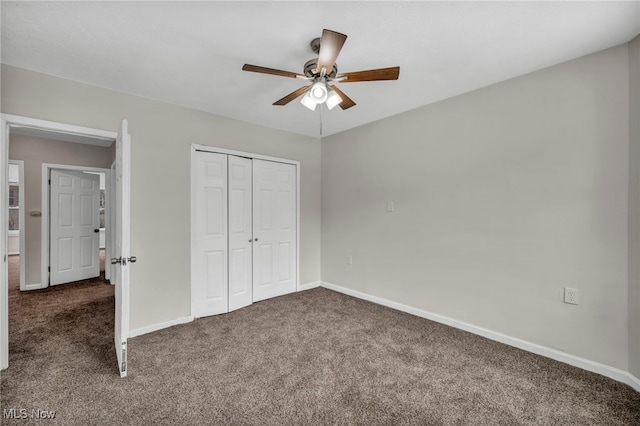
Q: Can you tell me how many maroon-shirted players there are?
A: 0